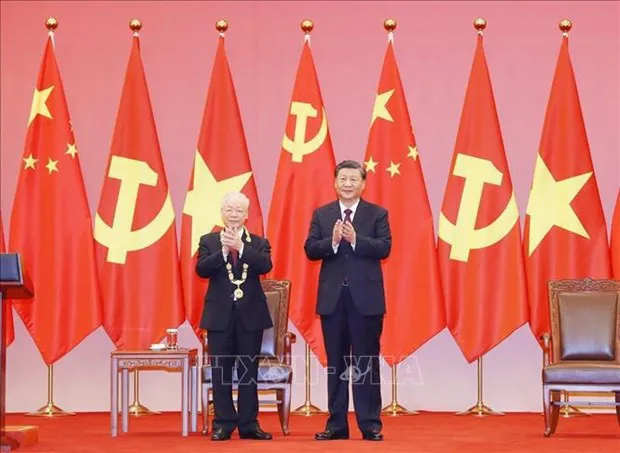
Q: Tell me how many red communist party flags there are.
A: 3